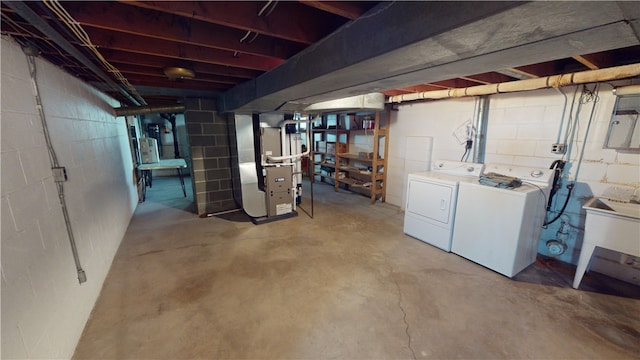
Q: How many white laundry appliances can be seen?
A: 2